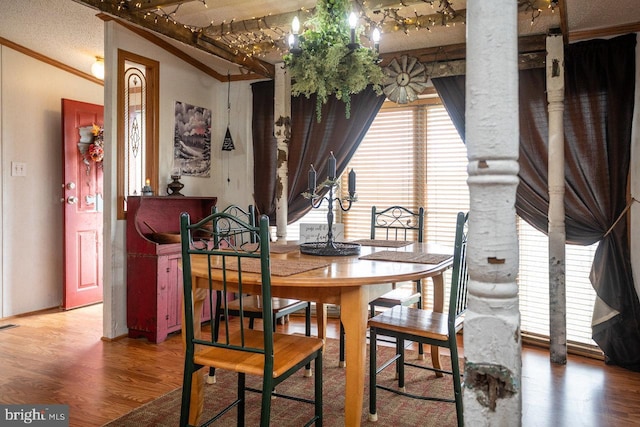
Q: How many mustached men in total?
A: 0